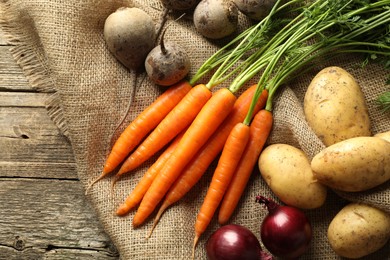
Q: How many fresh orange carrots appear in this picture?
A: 7